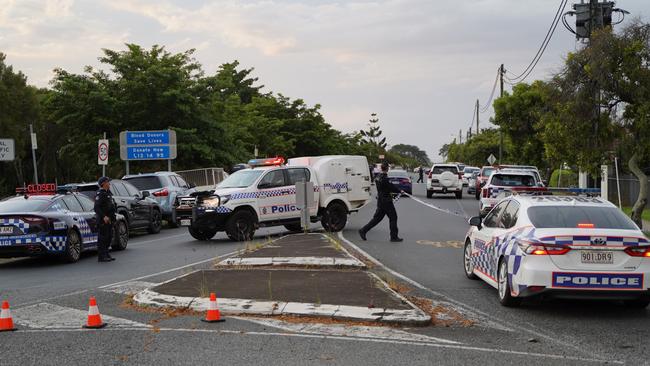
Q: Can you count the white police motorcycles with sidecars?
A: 0